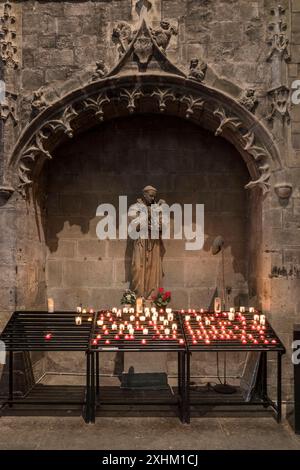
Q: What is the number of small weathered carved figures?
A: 6